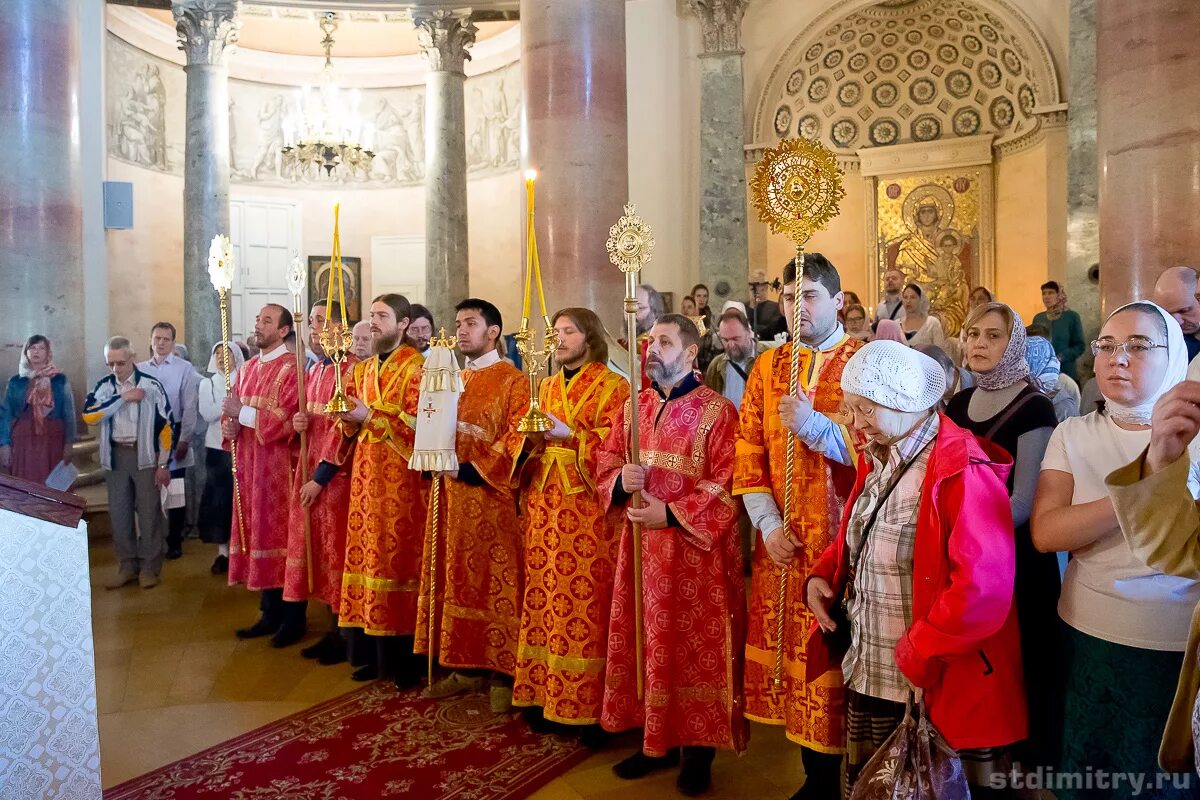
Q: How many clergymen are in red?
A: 3